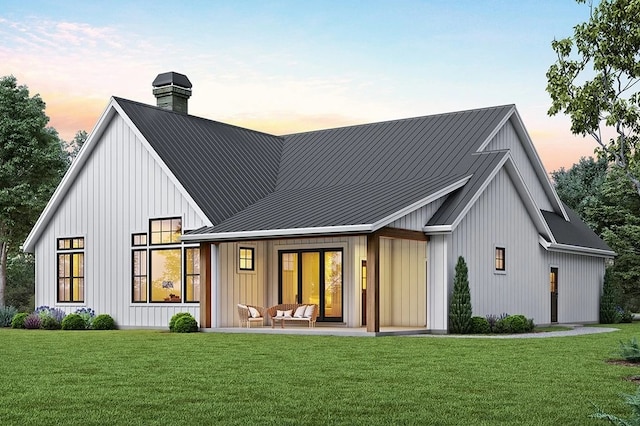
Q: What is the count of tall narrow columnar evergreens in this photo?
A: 2